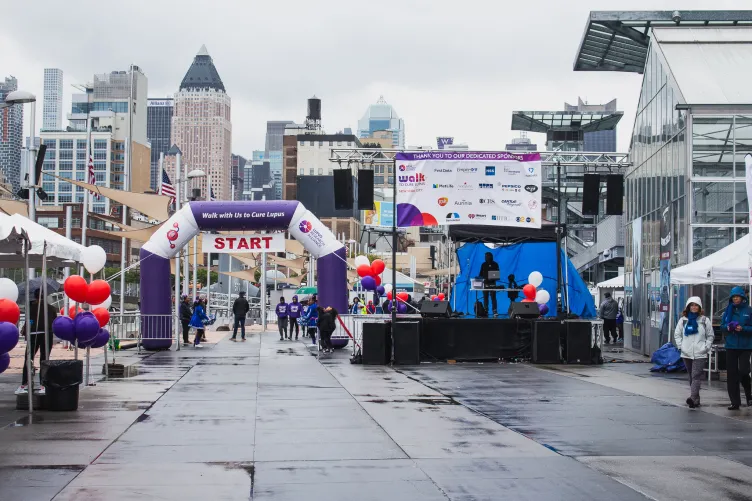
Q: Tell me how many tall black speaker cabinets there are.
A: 8